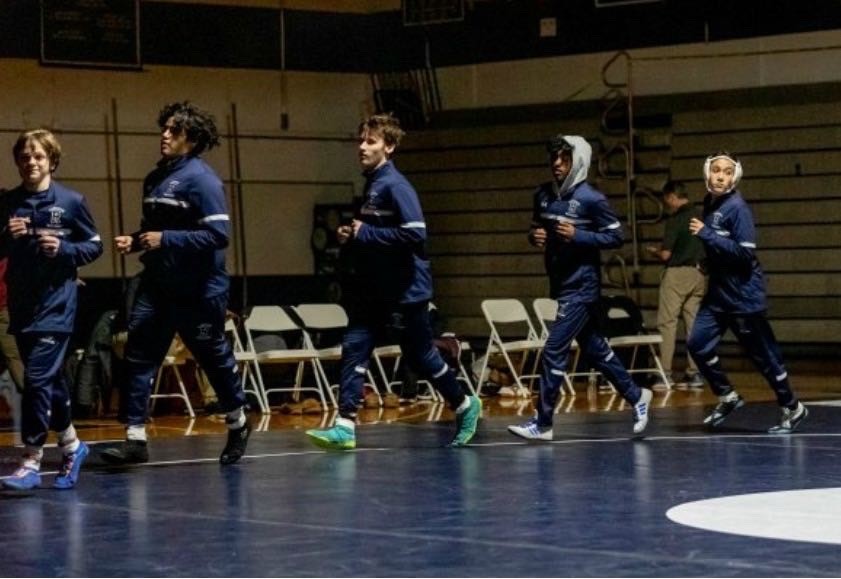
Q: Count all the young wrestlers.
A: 5